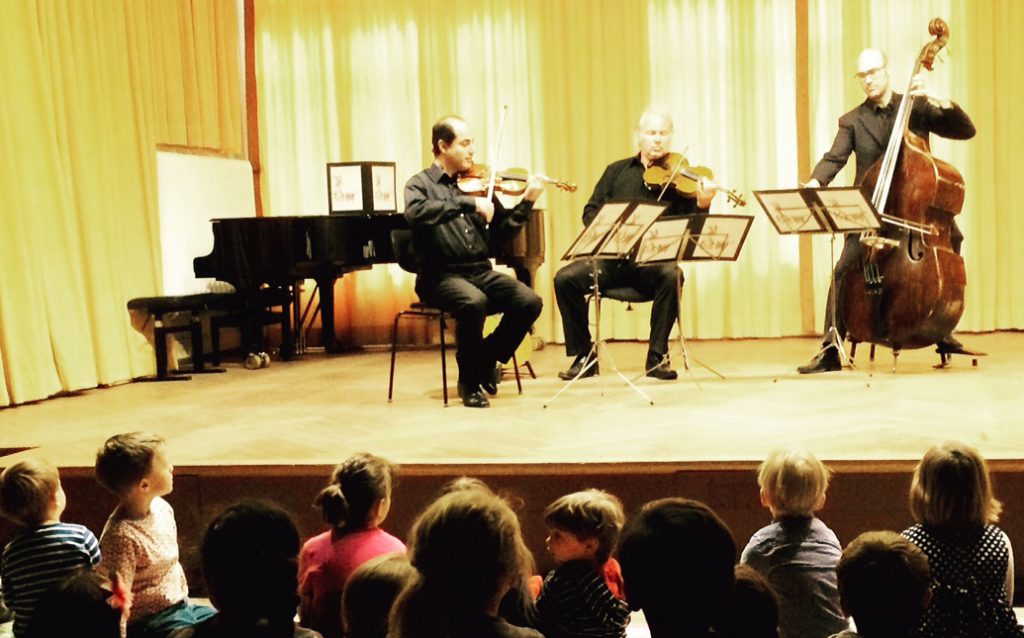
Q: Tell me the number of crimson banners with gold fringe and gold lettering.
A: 0